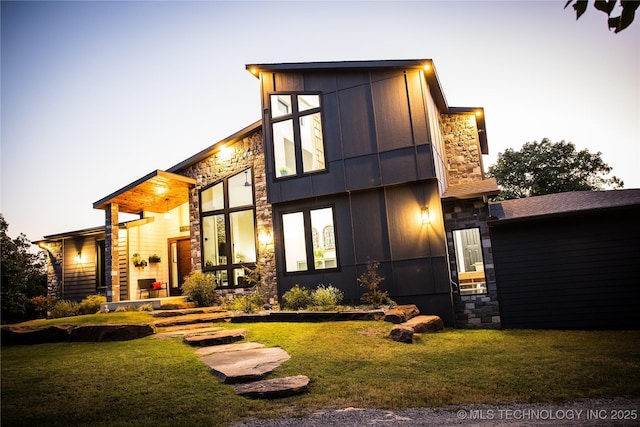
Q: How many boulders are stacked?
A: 3